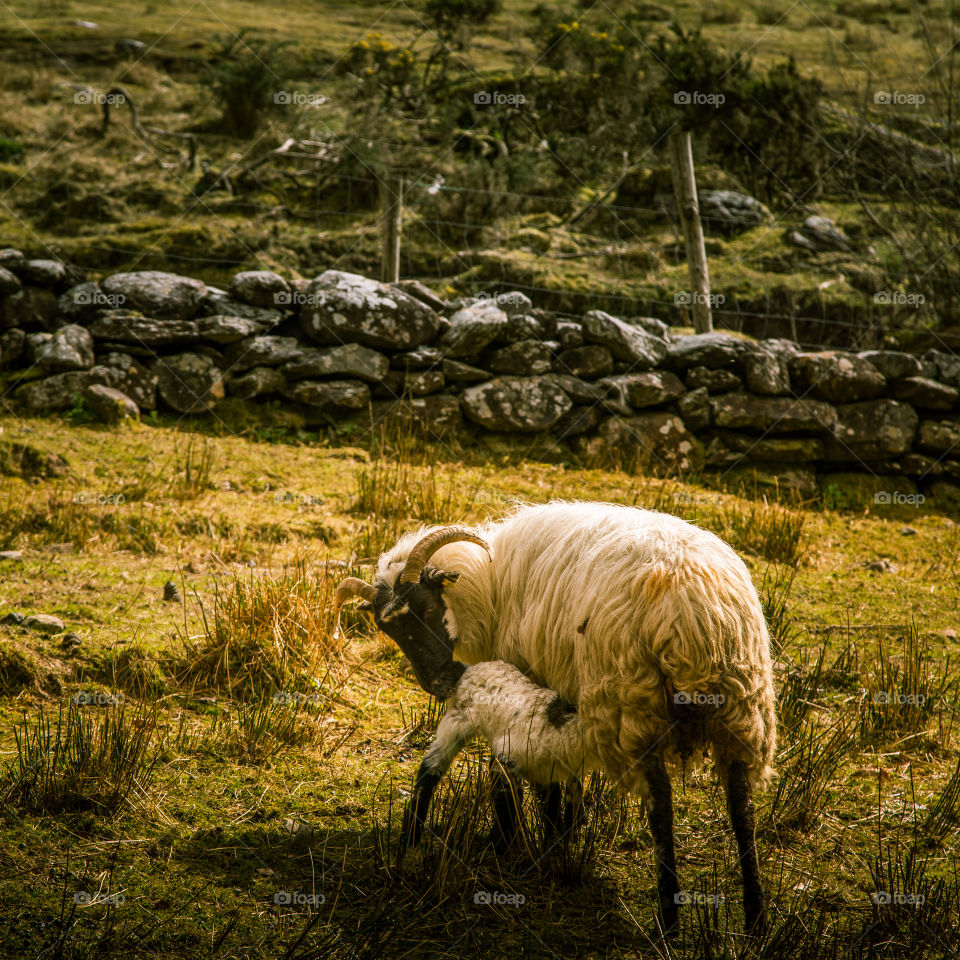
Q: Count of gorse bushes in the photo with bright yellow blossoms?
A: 2